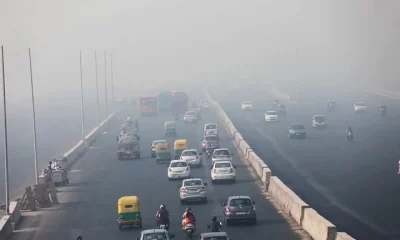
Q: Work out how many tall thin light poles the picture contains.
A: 6